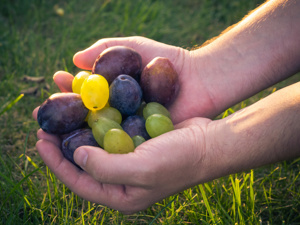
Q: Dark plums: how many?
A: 6